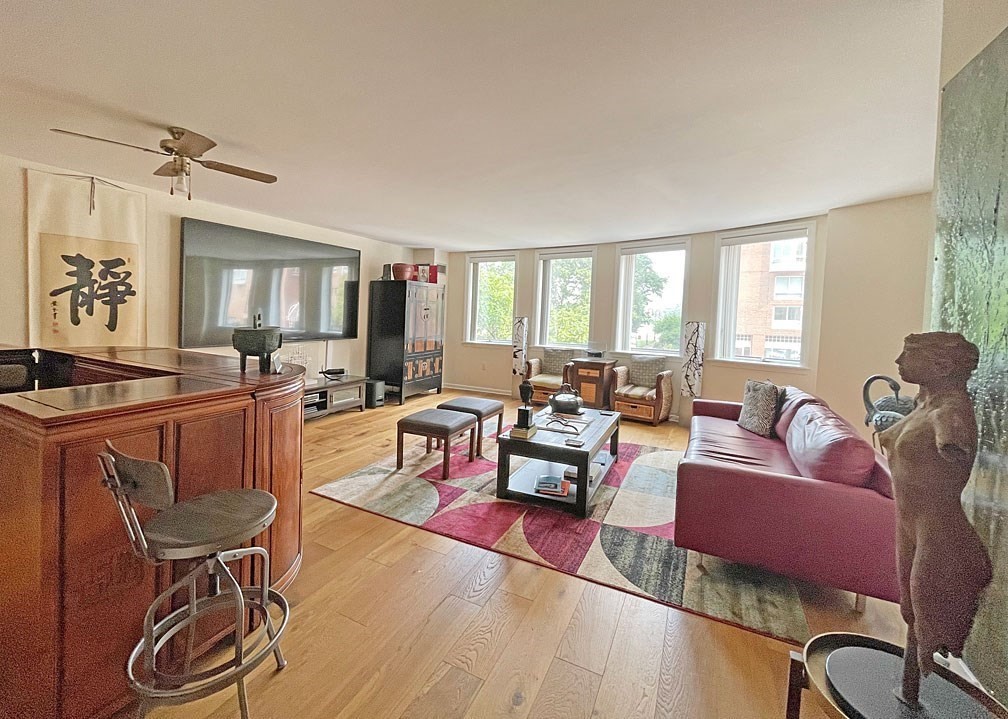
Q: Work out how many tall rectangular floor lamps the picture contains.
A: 2